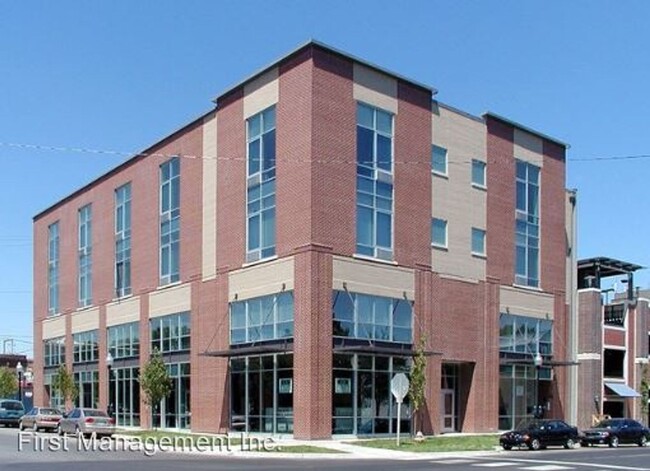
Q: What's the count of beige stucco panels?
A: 12